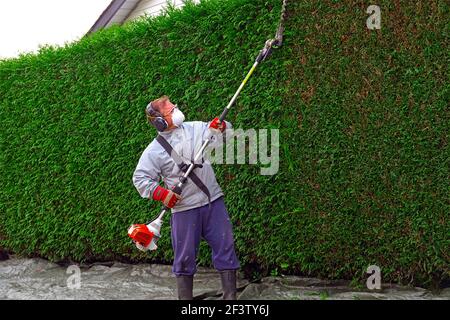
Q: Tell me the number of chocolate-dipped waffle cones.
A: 0